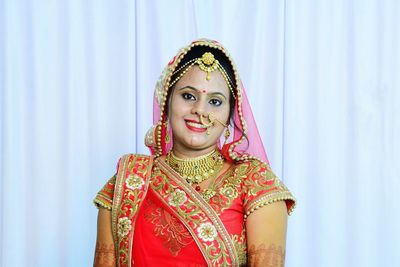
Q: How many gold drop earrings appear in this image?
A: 2